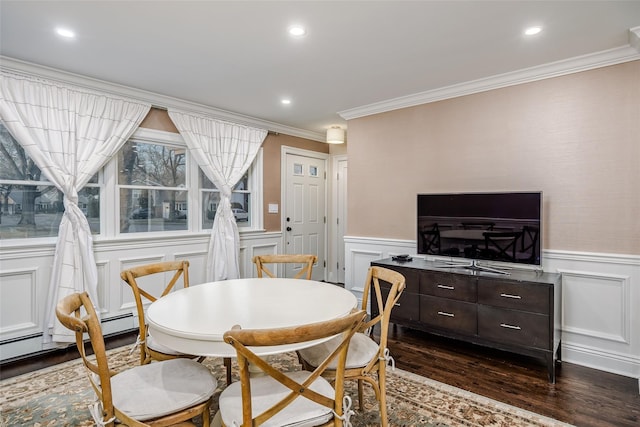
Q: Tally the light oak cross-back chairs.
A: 5